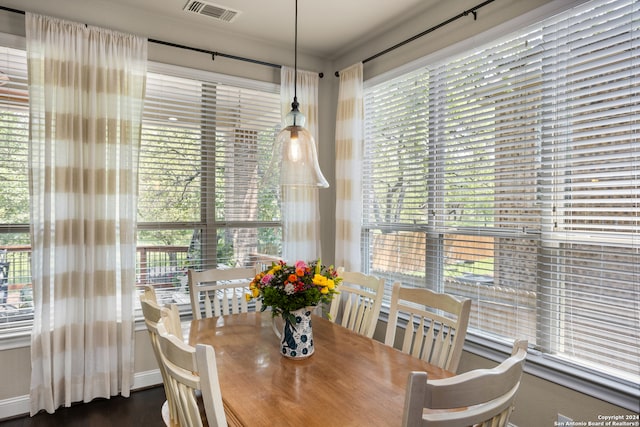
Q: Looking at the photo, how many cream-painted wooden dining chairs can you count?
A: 6